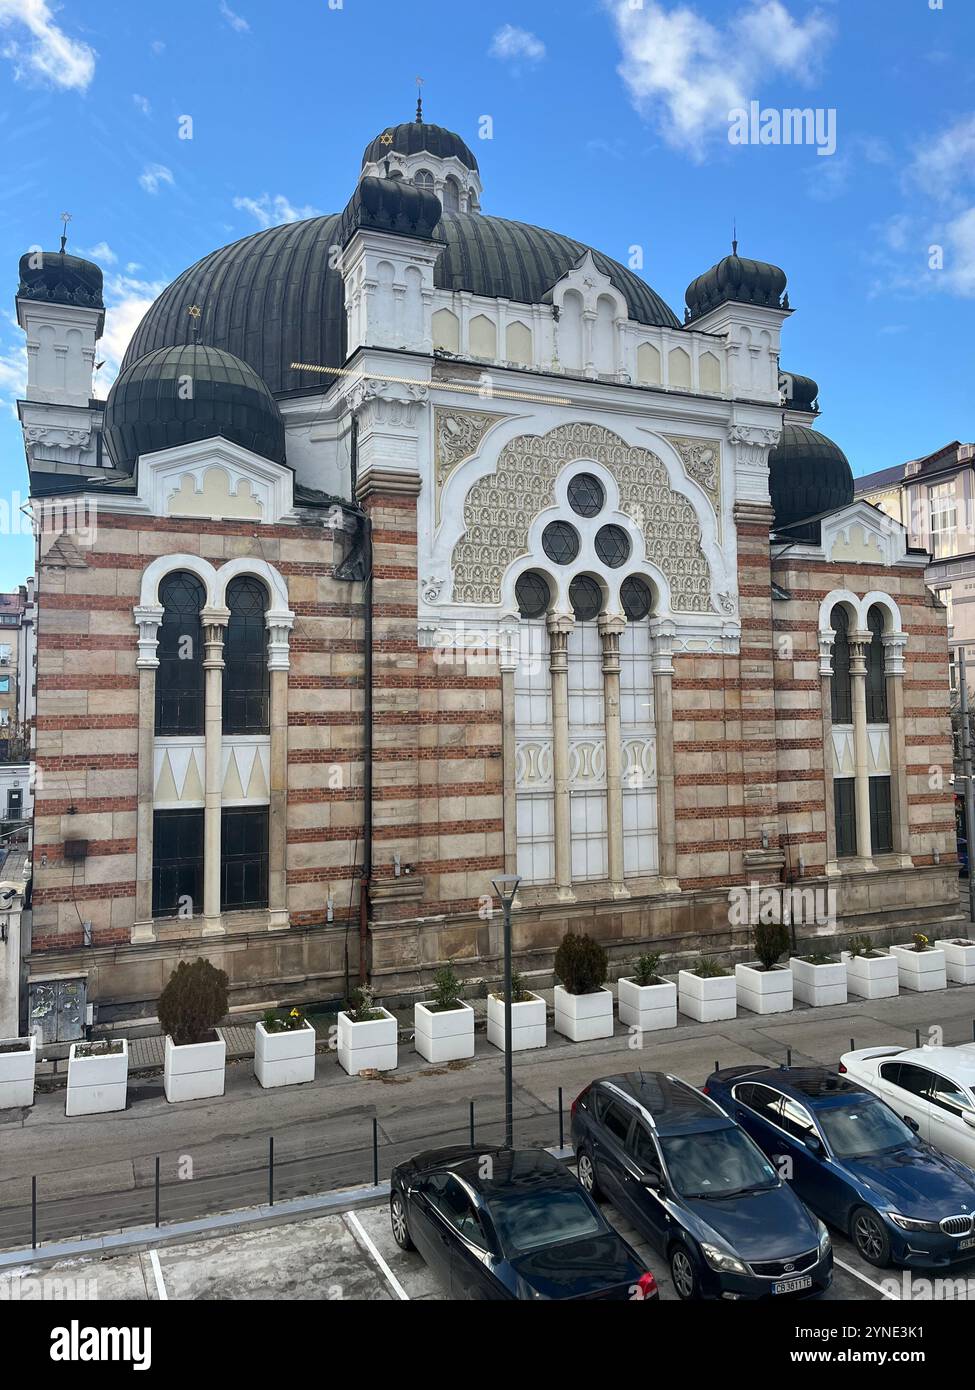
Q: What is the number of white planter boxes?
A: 15